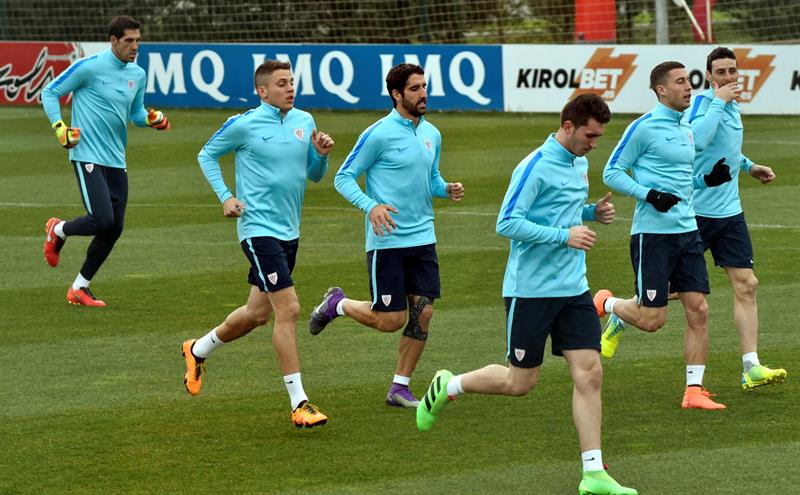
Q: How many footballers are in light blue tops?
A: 6